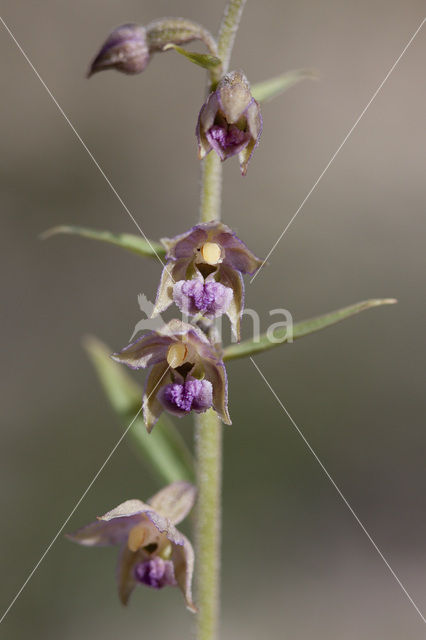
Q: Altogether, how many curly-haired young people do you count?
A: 0